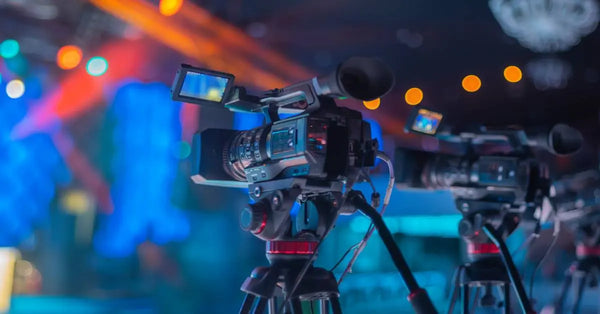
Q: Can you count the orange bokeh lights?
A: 6